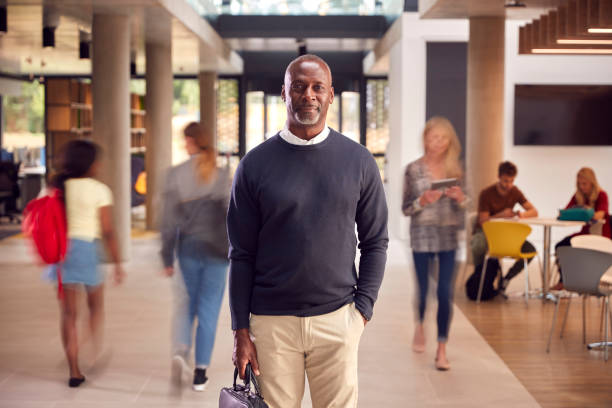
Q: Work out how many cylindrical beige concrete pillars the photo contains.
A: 4